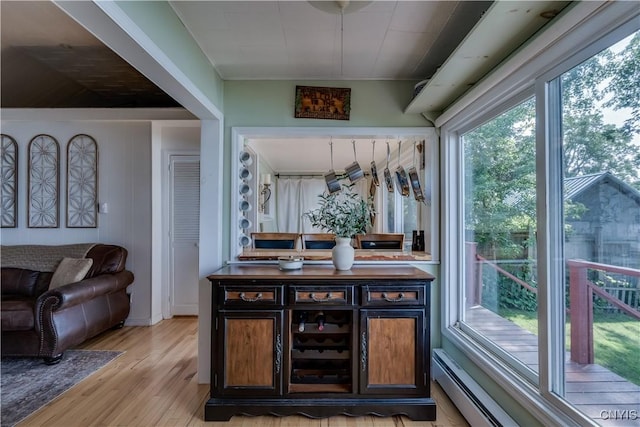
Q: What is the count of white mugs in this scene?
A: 6